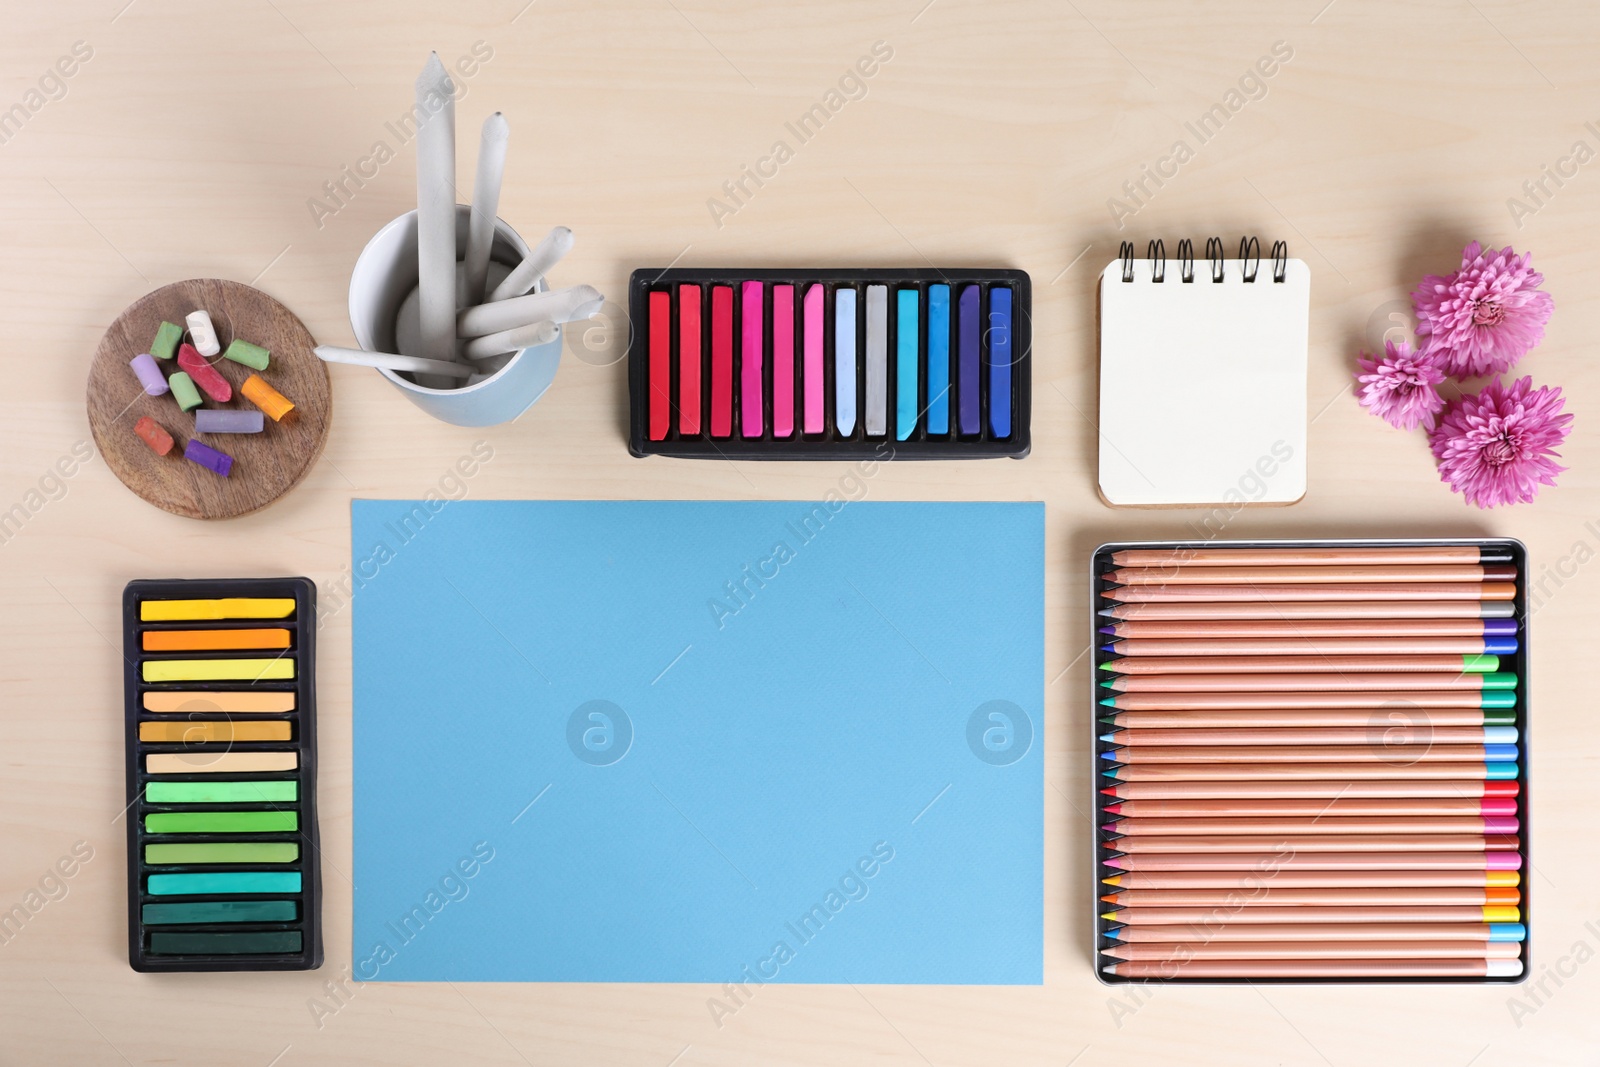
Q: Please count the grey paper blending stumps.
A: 6